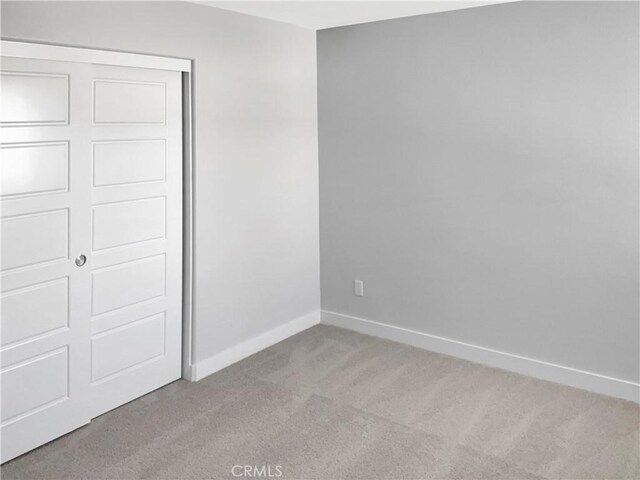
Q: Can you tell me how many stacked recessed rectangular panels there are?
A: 10